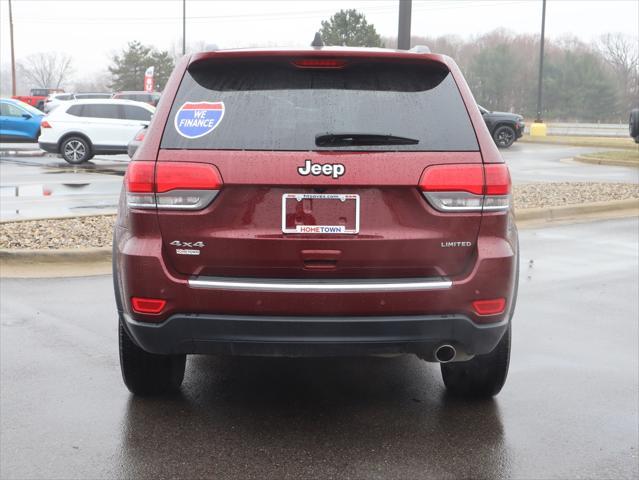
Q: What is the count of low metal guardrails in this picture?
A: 1